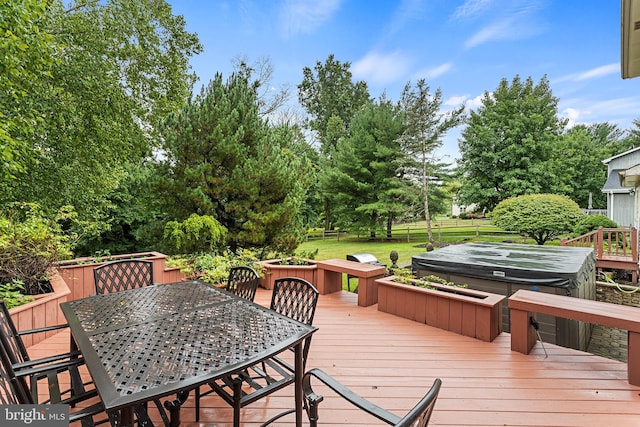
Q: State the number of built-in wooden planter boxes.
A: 5